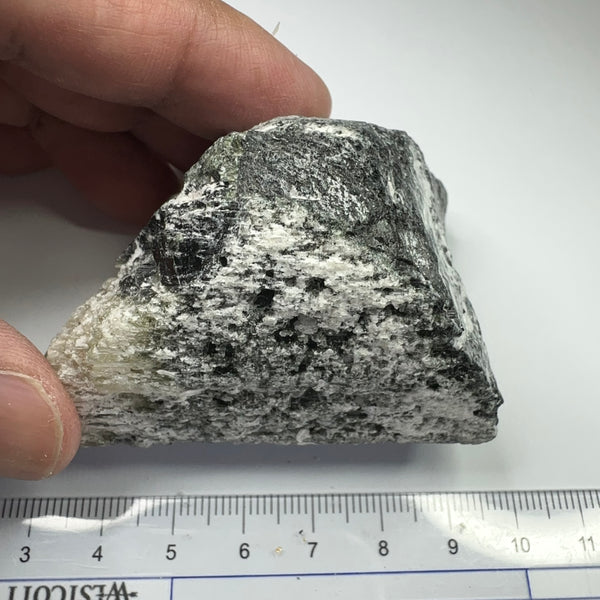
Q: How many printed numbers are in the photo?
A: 9